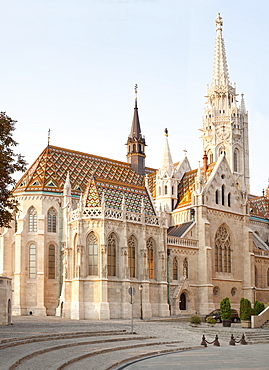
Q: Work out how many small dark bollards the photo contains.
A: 4